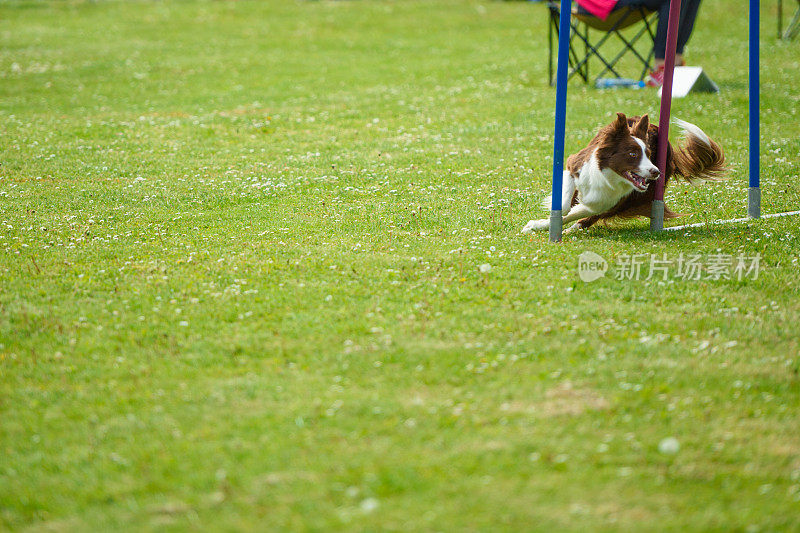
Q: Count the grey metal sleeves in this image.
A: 3